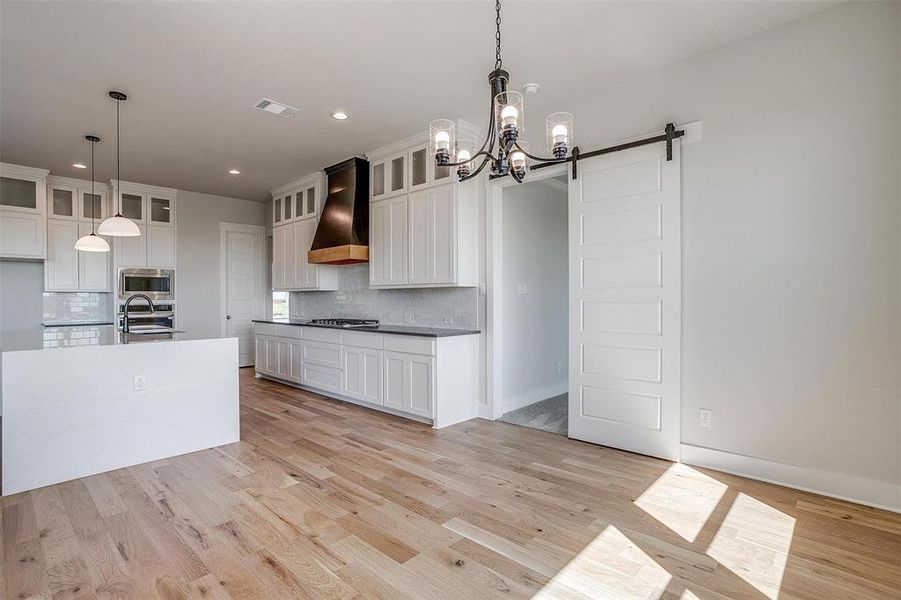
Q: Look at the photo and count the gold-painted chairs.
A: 0